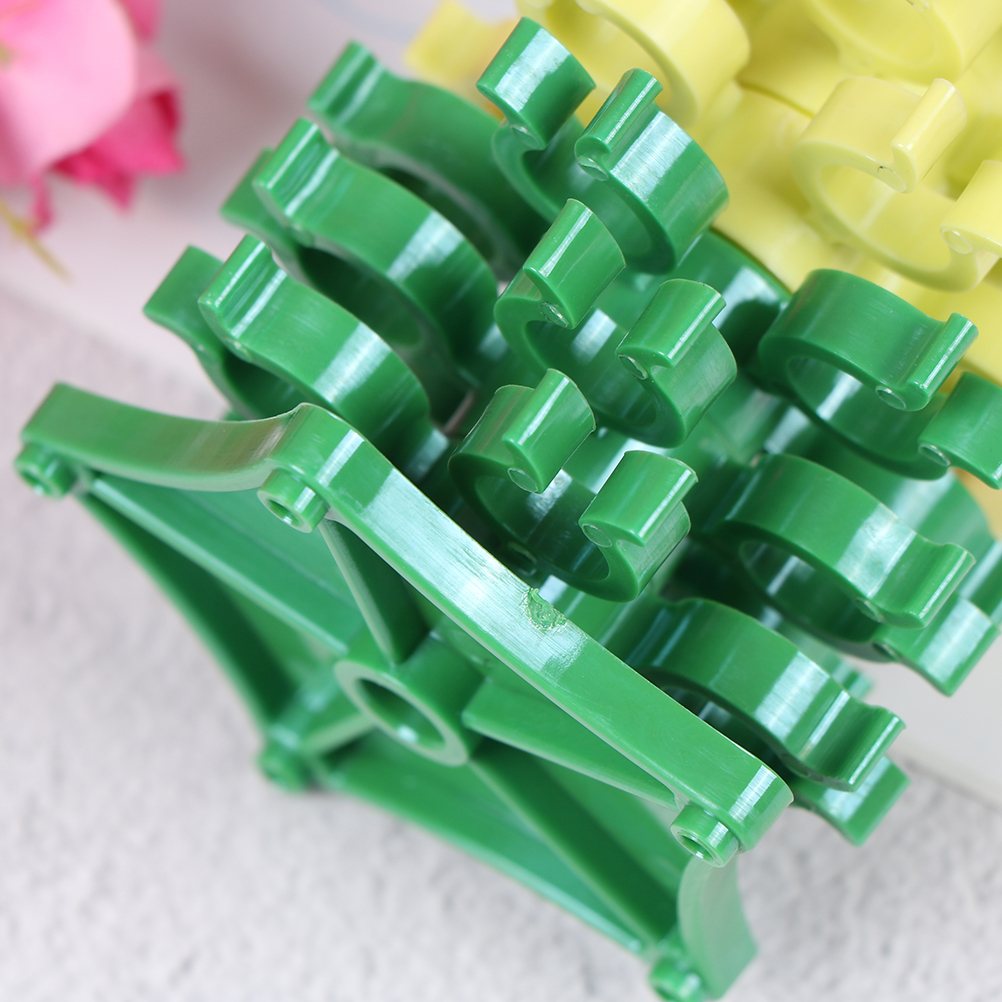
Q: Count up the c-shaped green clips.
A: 9